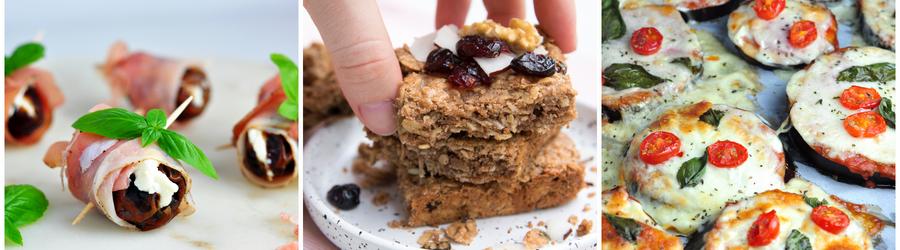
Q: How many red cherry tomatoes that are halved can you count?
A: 9